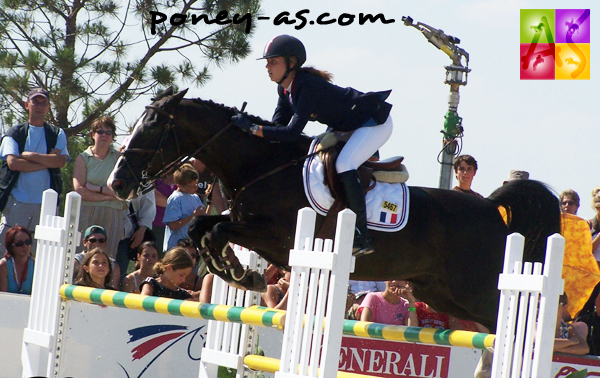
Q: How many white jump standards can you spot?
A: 4